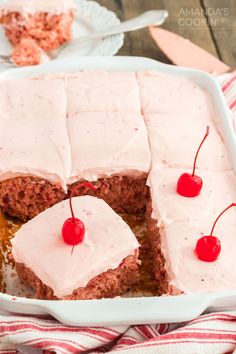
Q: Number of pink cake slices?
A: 10